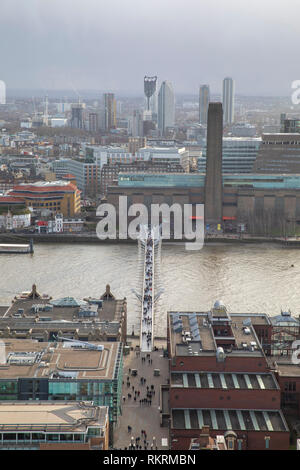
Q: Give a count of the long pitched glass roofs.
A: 2